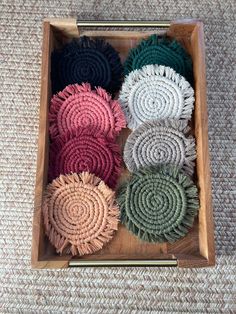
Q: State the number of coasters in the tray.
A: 8